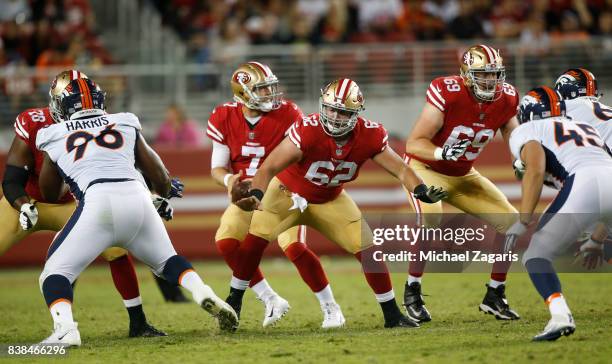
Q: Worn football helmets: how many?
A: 7